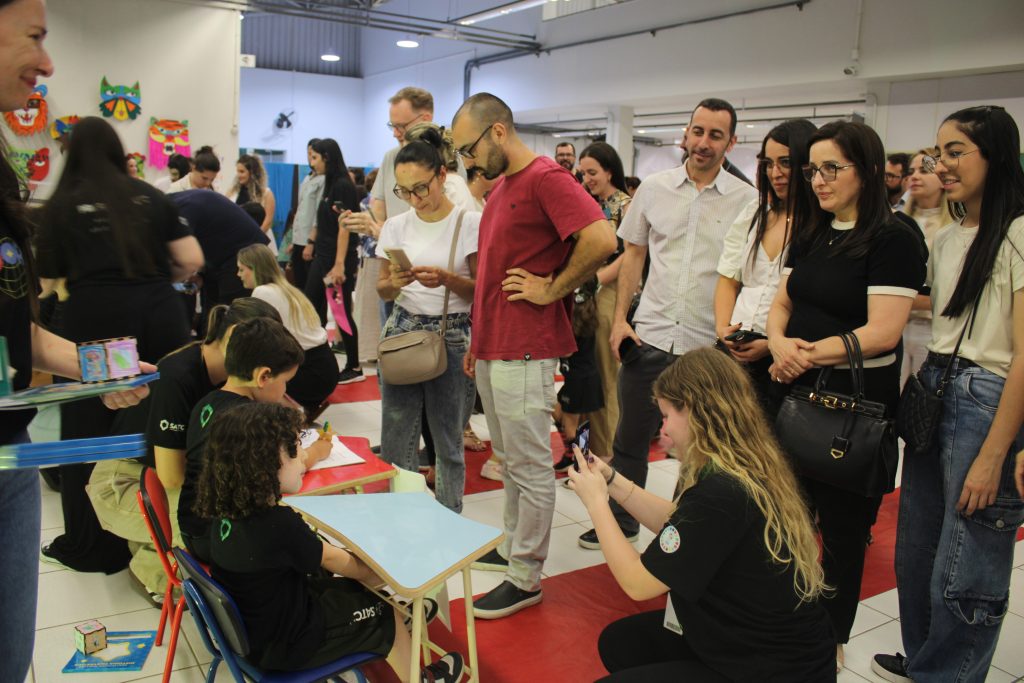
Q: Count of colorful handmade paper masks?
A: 6